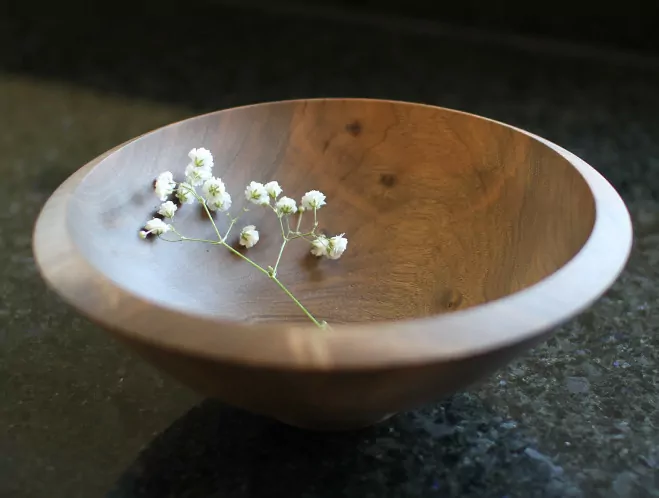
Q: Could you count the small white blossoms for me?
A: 15